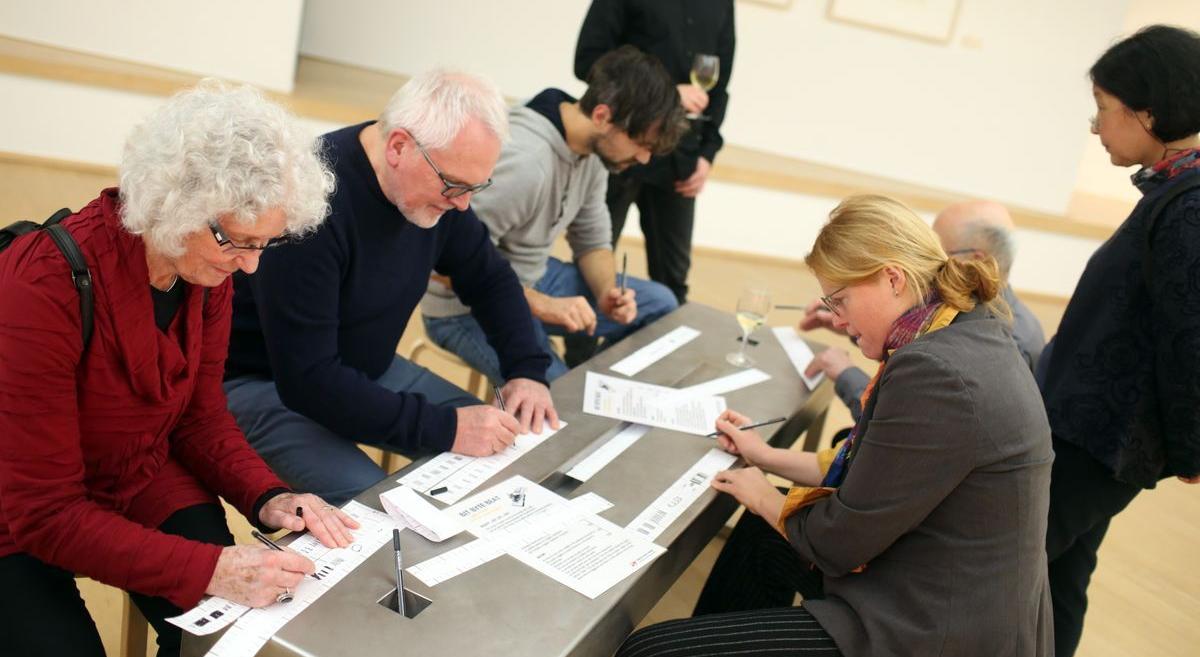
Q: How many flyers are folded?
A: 1